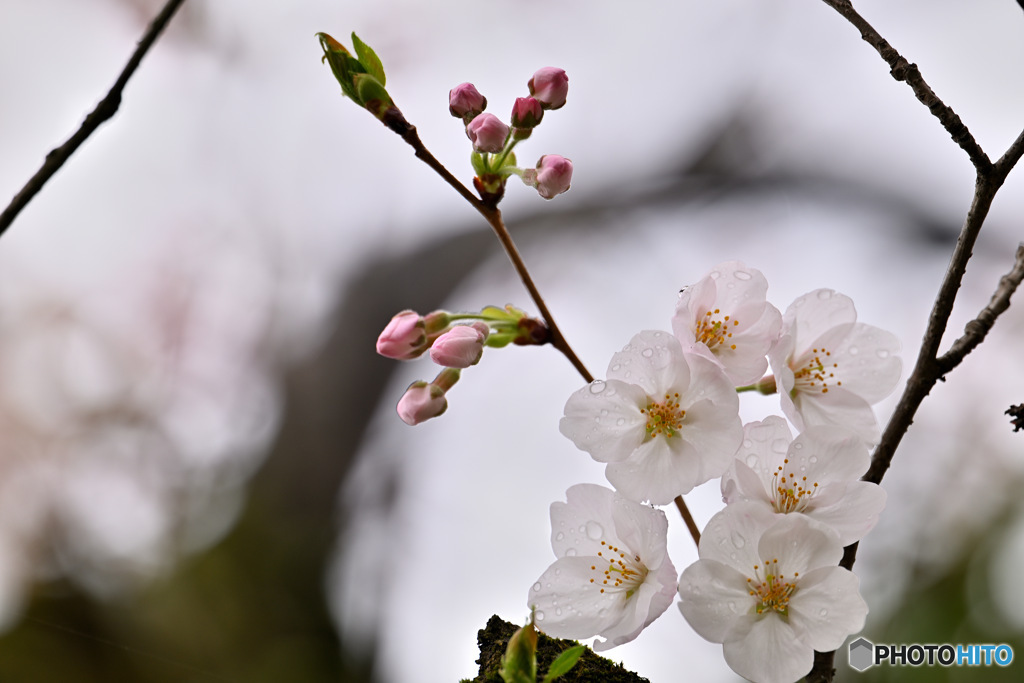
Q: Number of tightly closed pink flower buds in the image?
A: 8